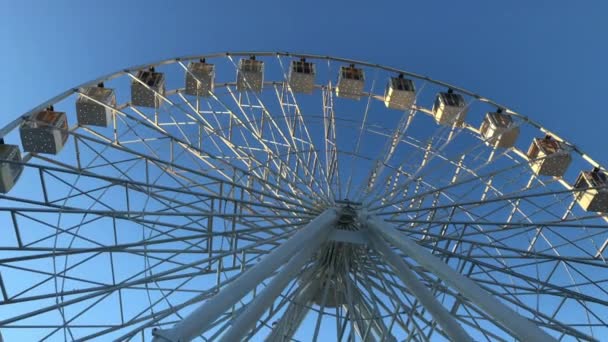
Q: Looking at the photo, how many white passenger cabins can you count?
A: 13